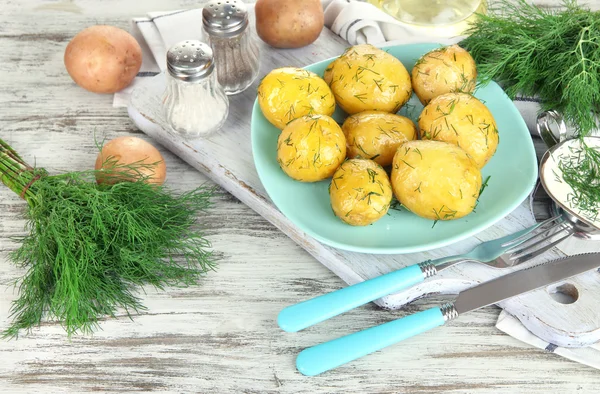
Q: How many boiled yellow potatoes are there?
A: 8